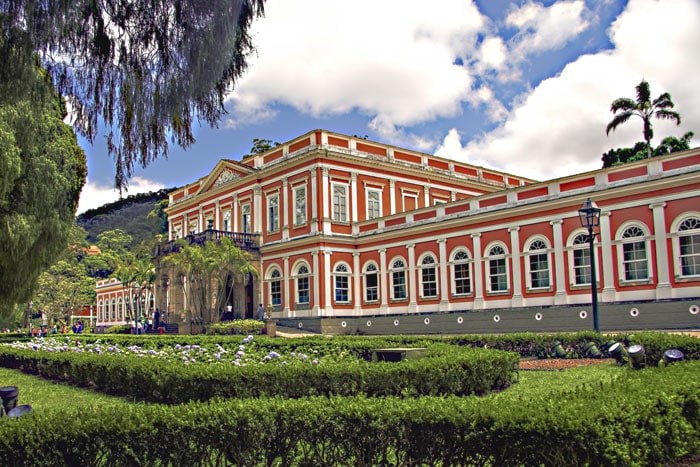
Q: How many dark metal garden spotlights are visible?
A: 7